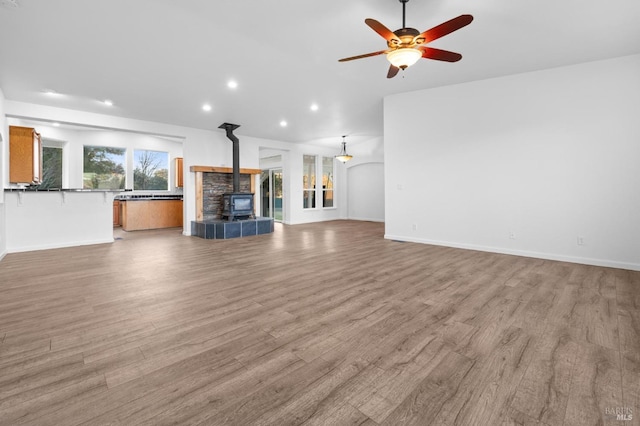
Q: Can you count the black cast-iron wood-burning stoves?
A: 1